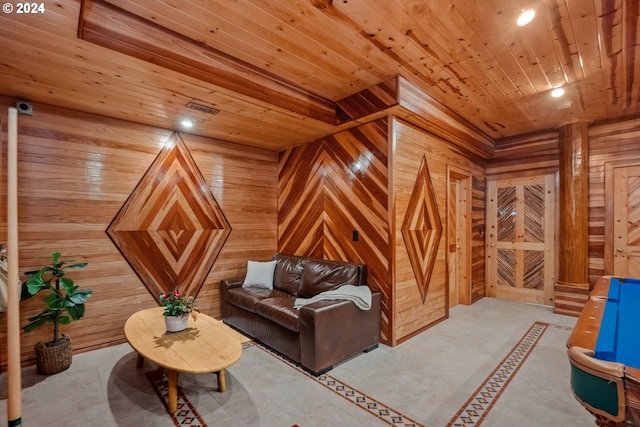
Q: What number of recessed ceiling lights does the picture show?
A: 3